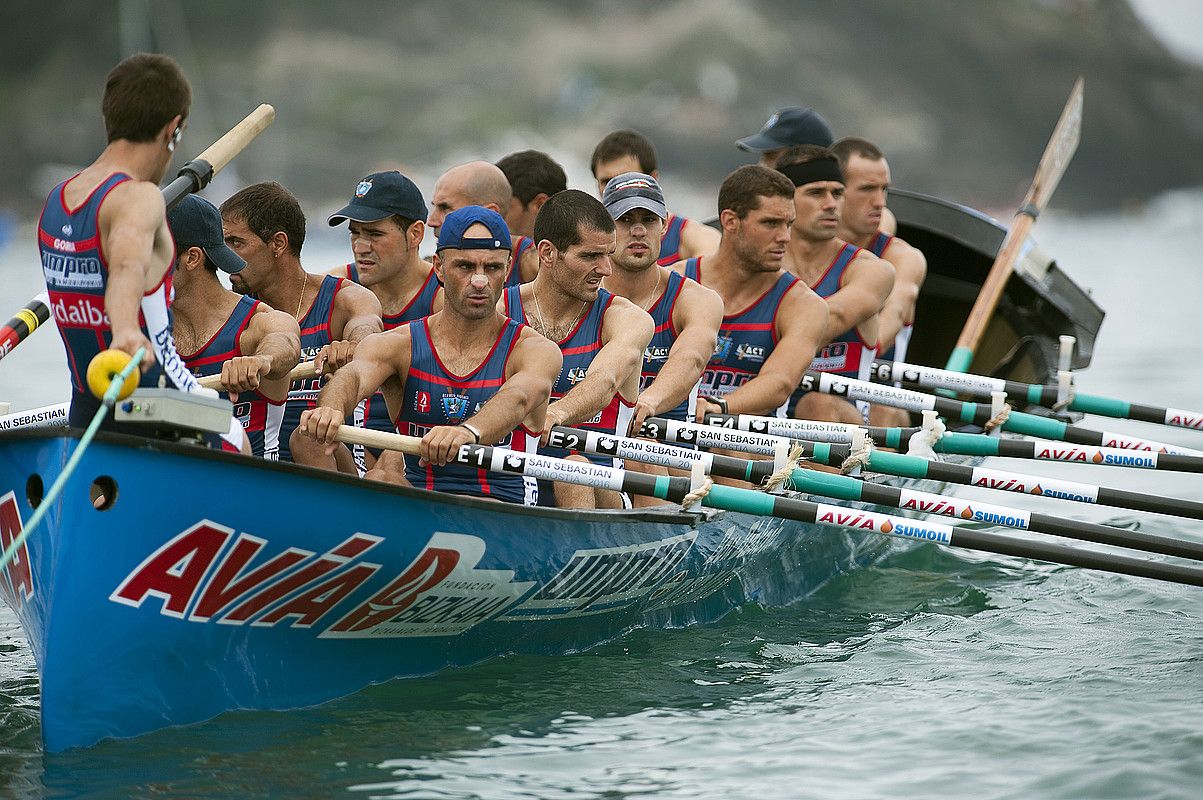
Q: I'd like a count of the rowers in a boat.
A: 14